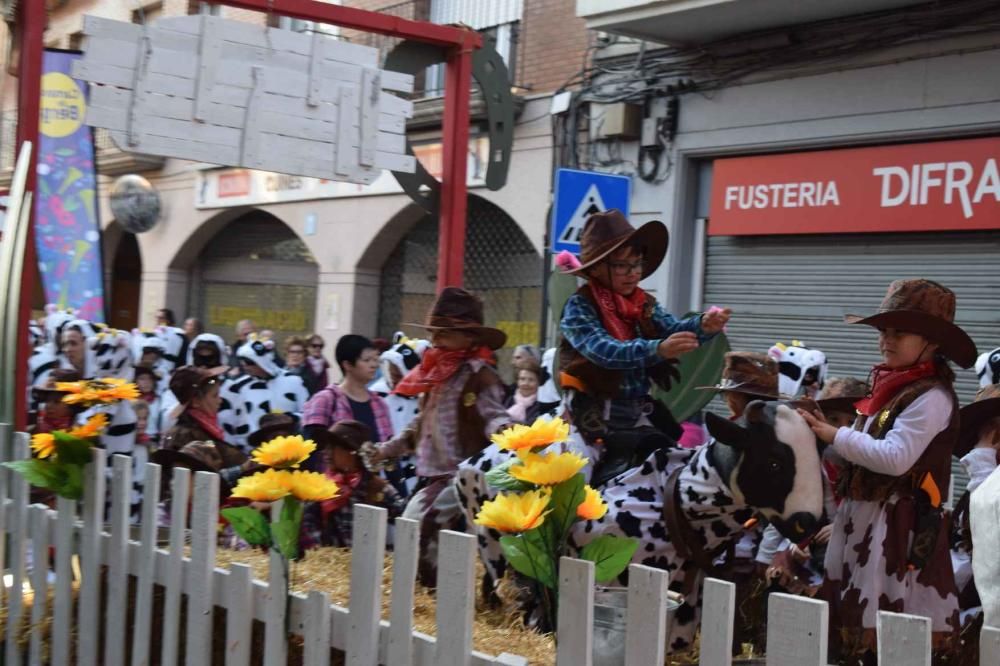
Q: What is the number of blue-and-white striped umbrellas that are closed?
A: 0